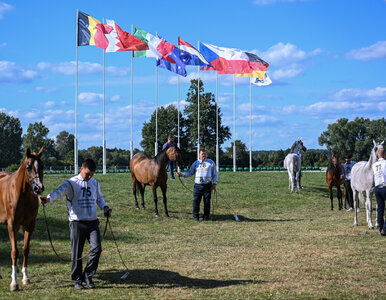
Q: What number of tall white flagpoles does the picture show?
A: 9